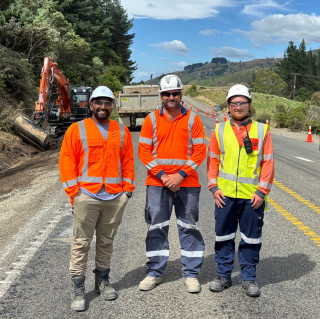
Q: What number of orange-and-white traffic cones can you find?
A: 9